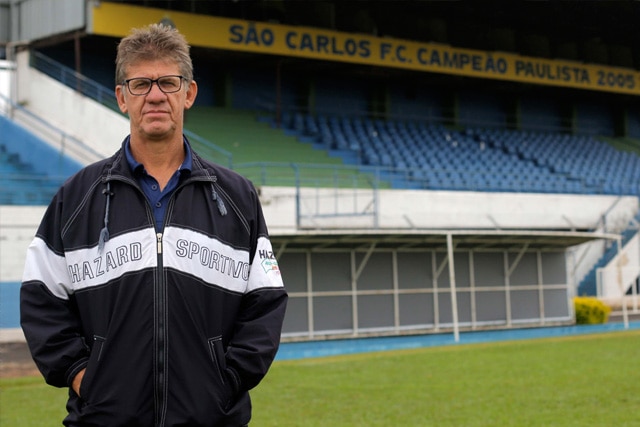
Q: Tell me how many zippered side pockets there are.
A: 2